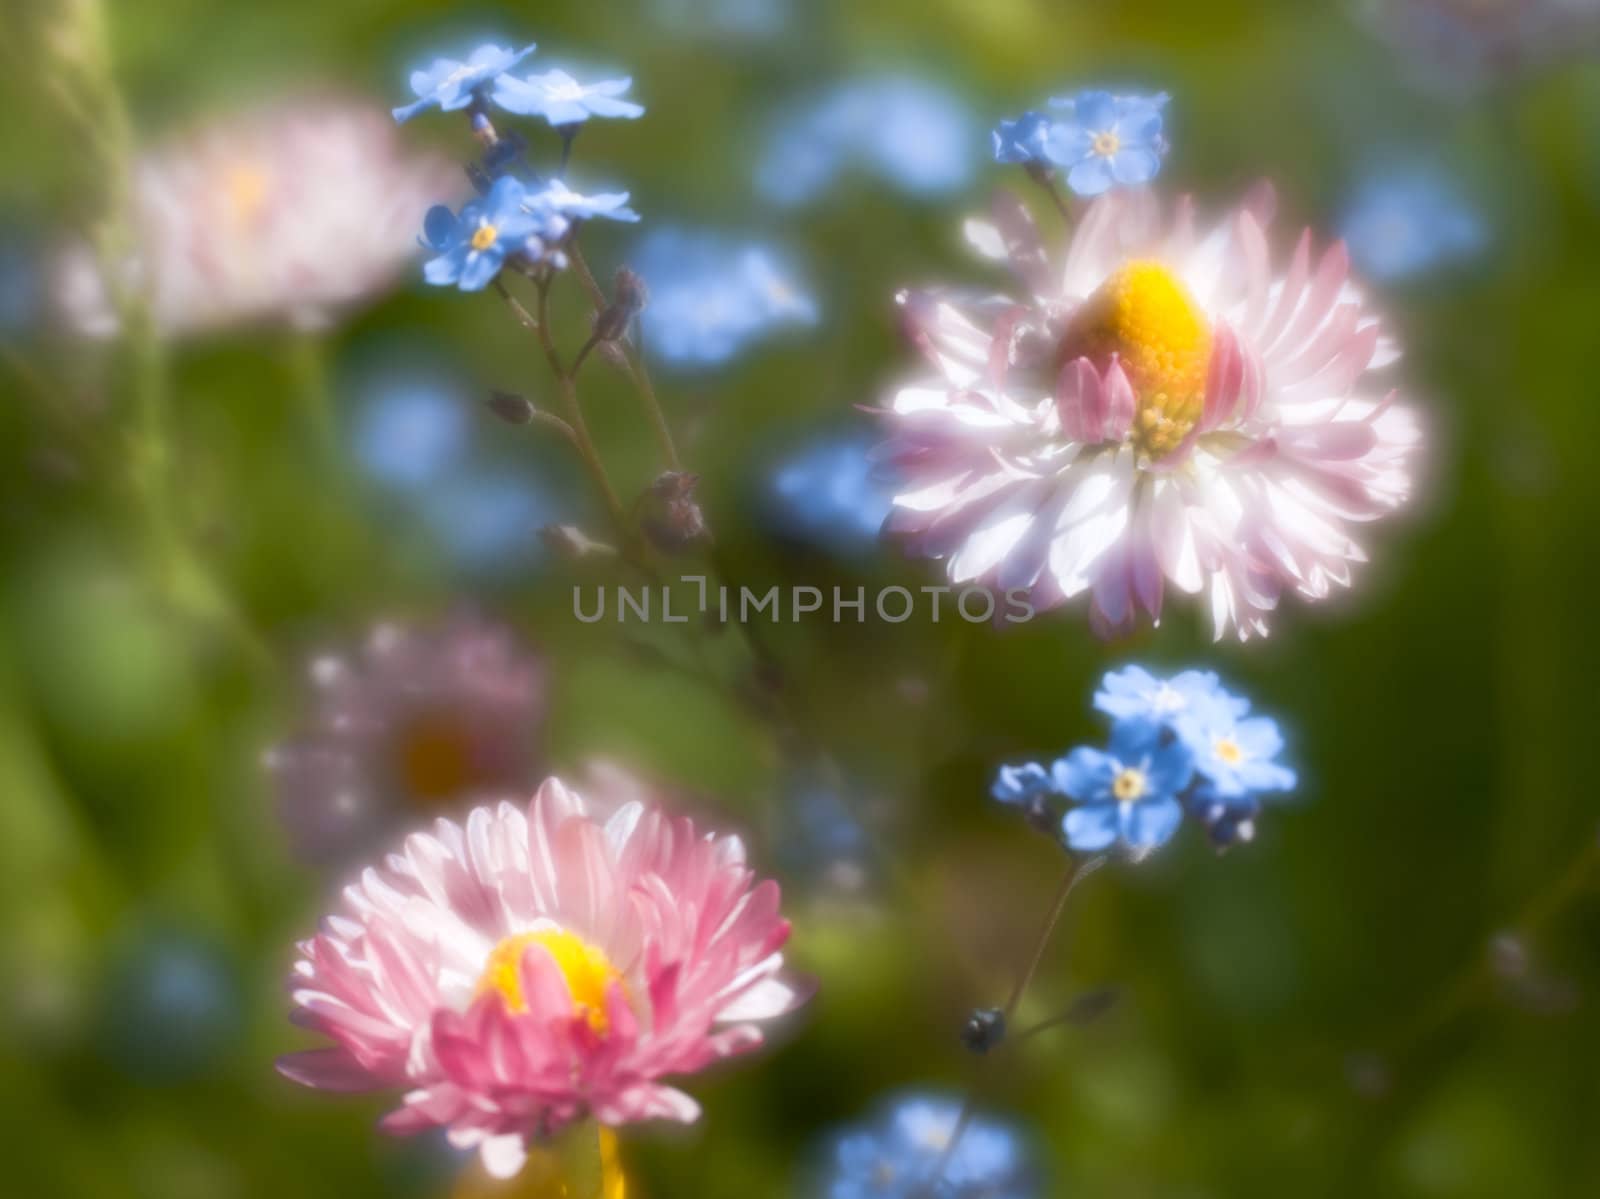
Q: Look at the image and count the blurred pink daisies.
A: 2